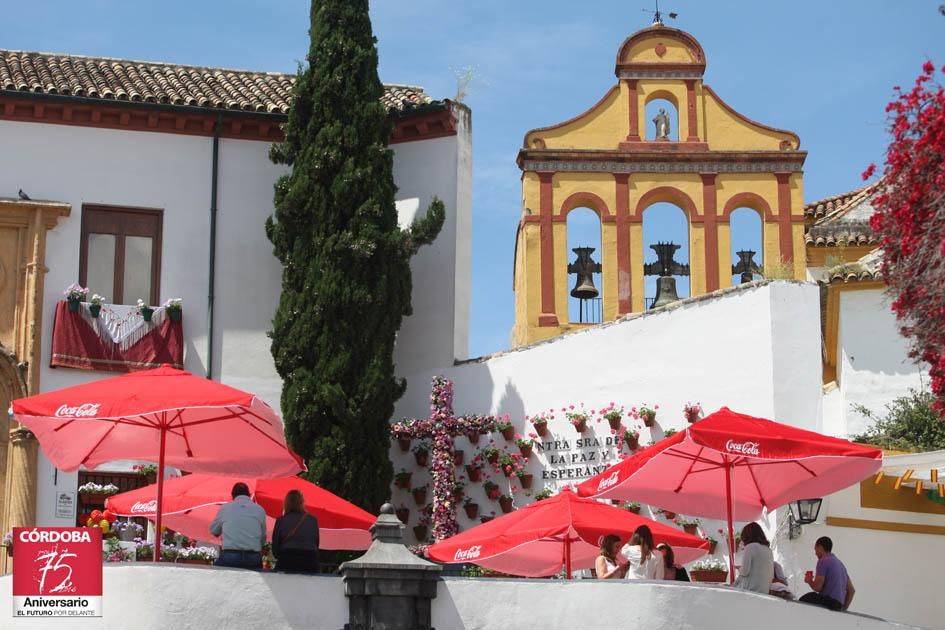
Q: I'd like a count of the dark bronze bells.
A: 3